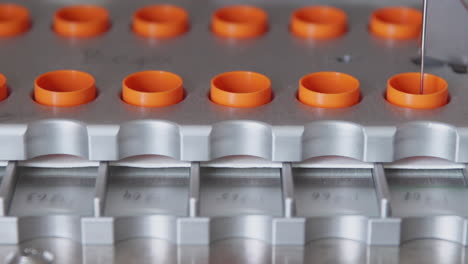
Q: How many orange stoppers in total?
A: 12